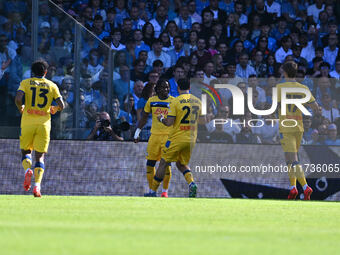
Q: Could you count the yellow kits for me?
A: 4